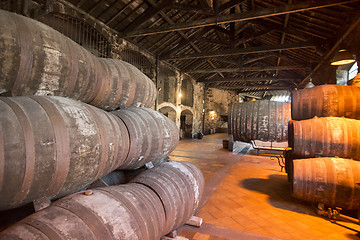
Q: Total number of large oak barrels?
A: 10